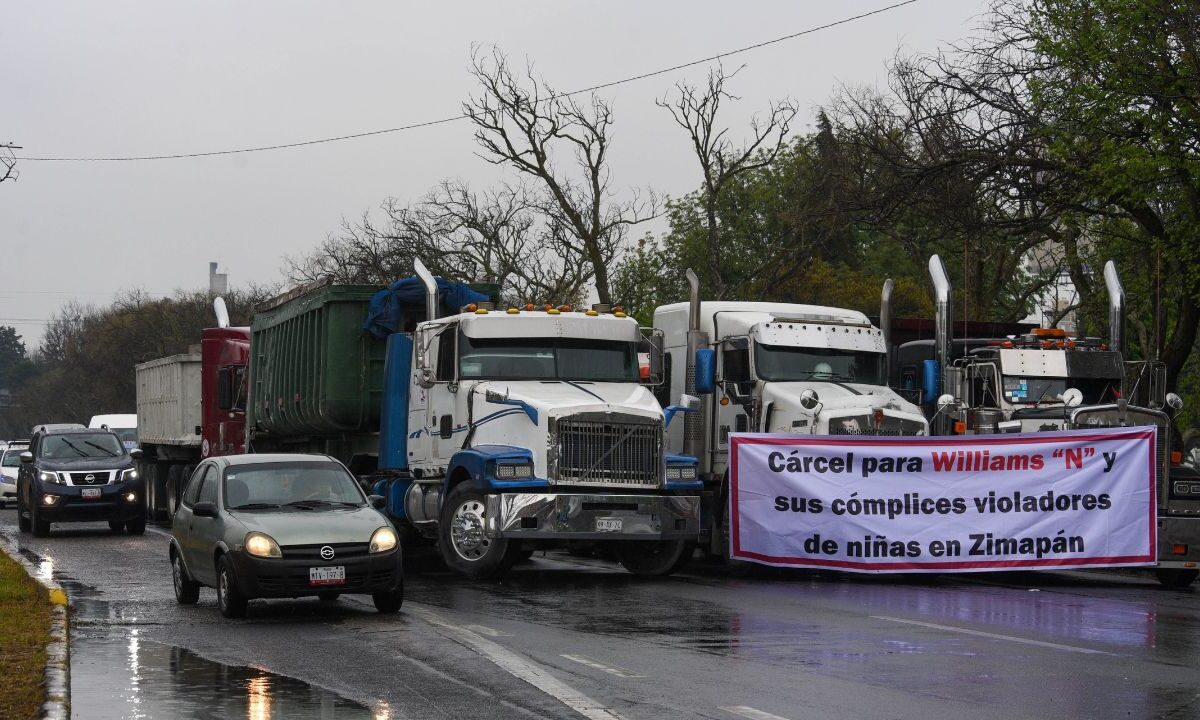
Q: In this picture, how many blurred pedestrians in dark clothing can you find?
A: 0